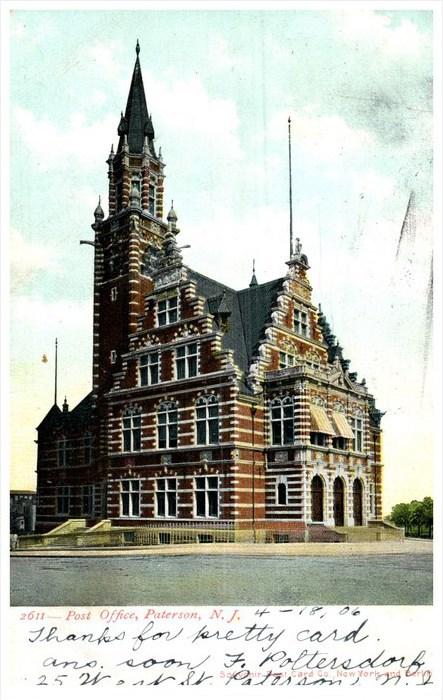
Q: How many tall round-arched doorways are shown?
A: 3